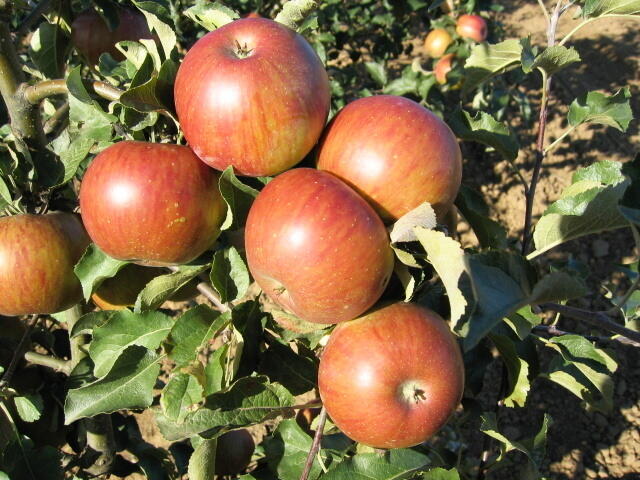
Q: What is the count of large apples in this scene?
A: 6